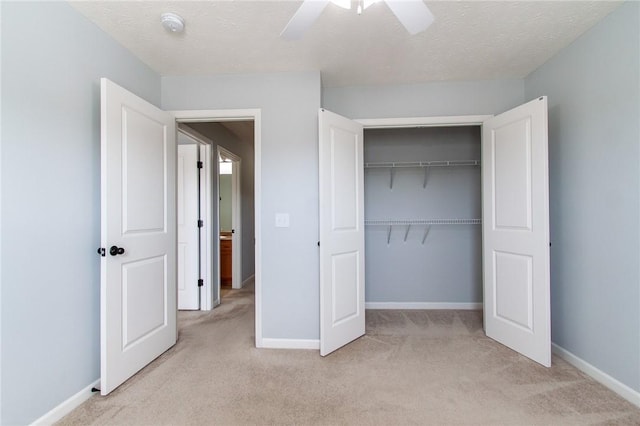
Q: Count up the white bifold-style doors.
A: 2